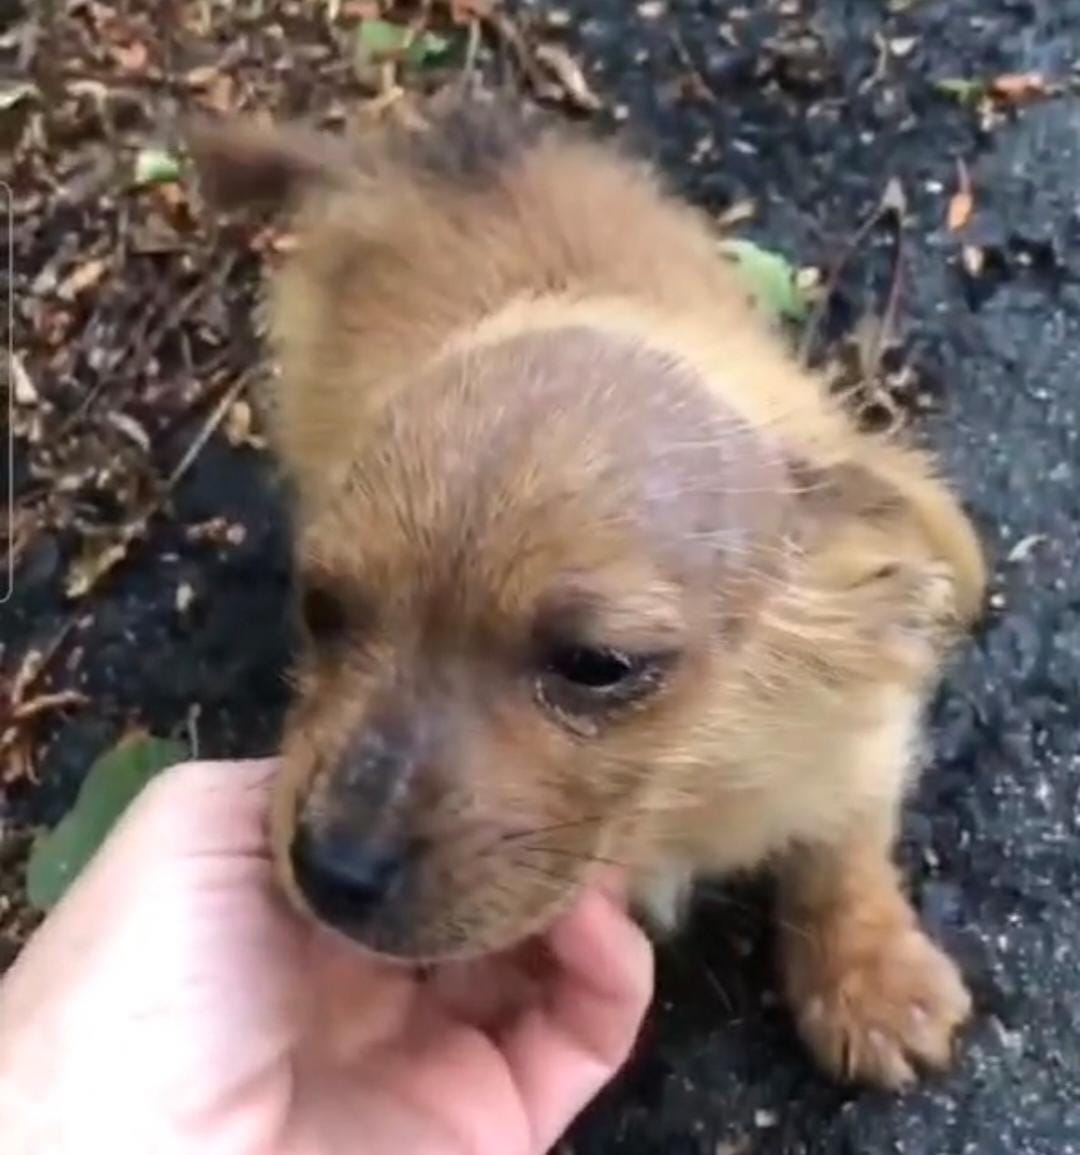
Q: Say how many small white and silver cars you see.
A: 0